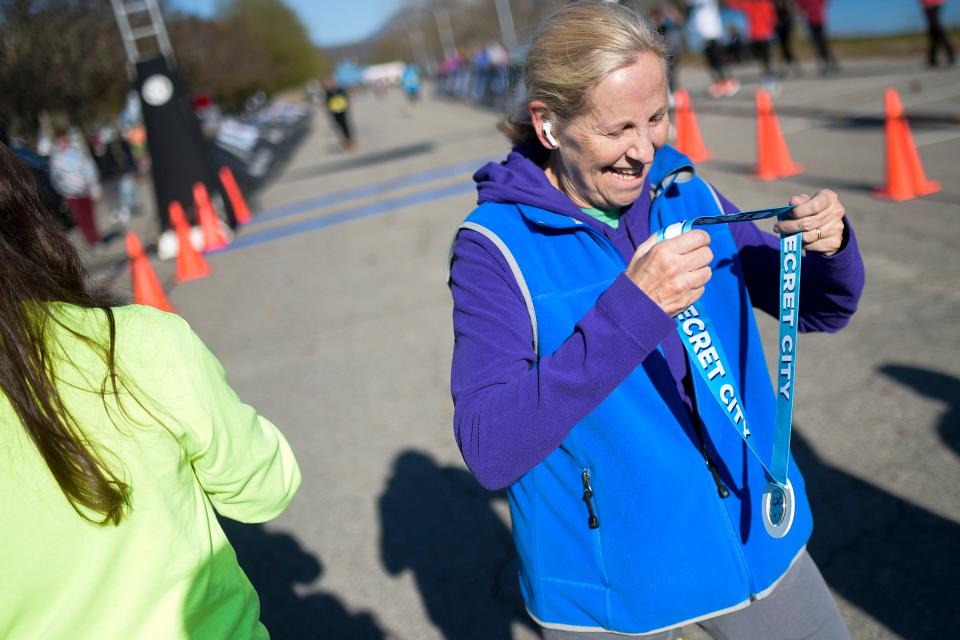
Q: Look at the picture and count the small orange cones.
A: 7